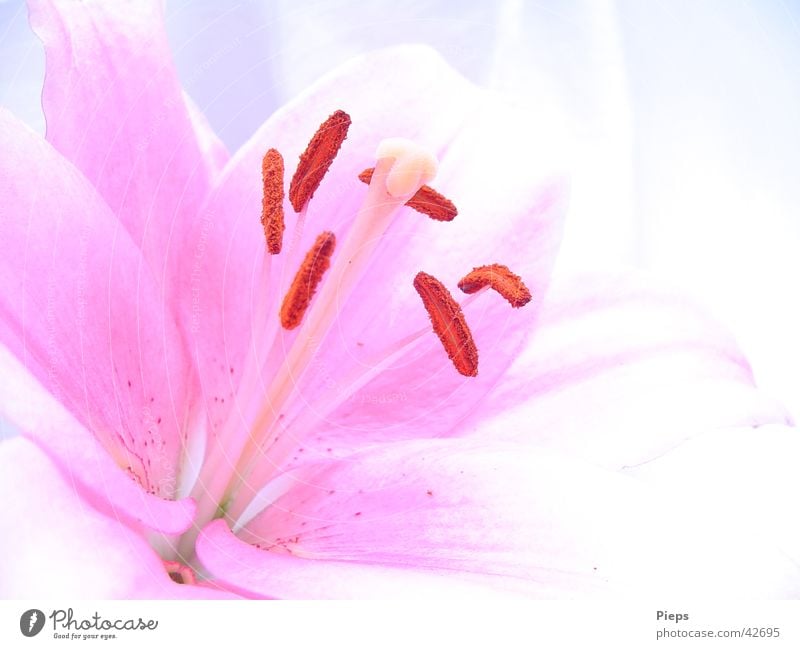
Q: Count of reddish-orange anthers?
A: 6